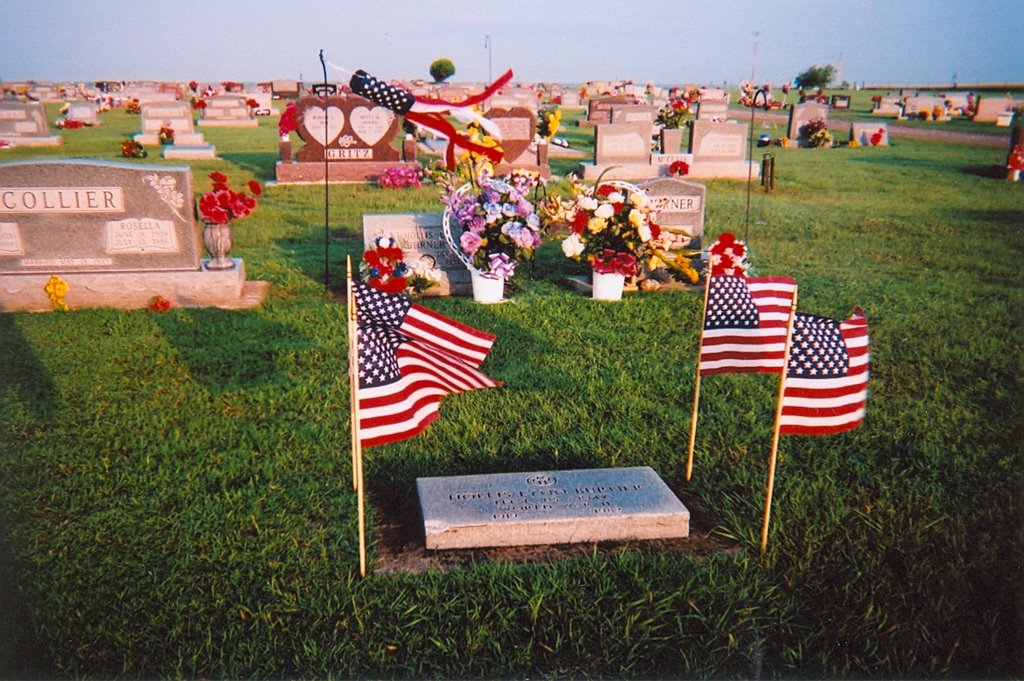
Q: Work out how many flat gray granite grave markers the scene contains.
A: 1